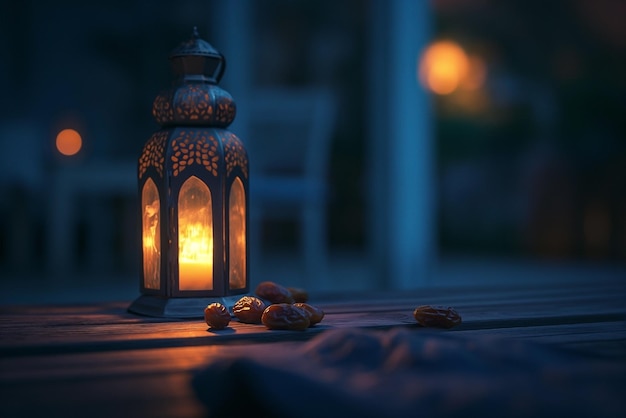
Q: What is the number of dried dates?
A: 7